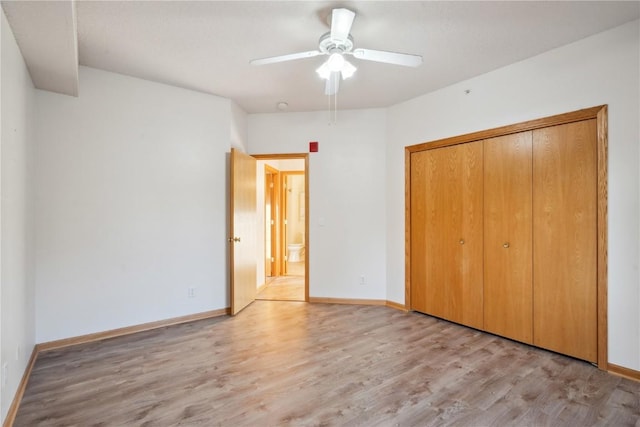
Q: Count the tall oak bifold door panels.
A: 4